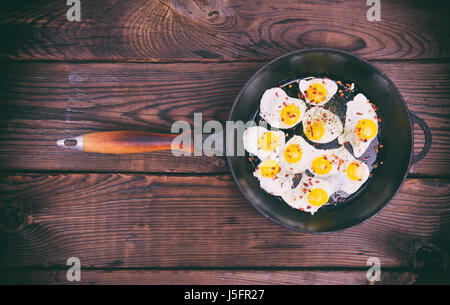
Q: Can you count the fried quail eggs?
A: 10